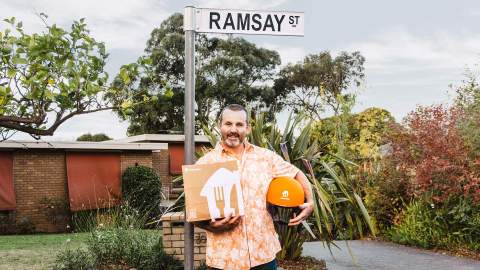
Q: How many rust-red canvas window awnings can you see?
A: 3